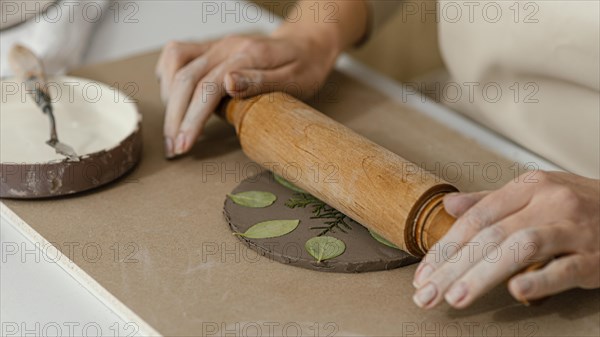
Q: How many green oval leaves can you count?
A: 5